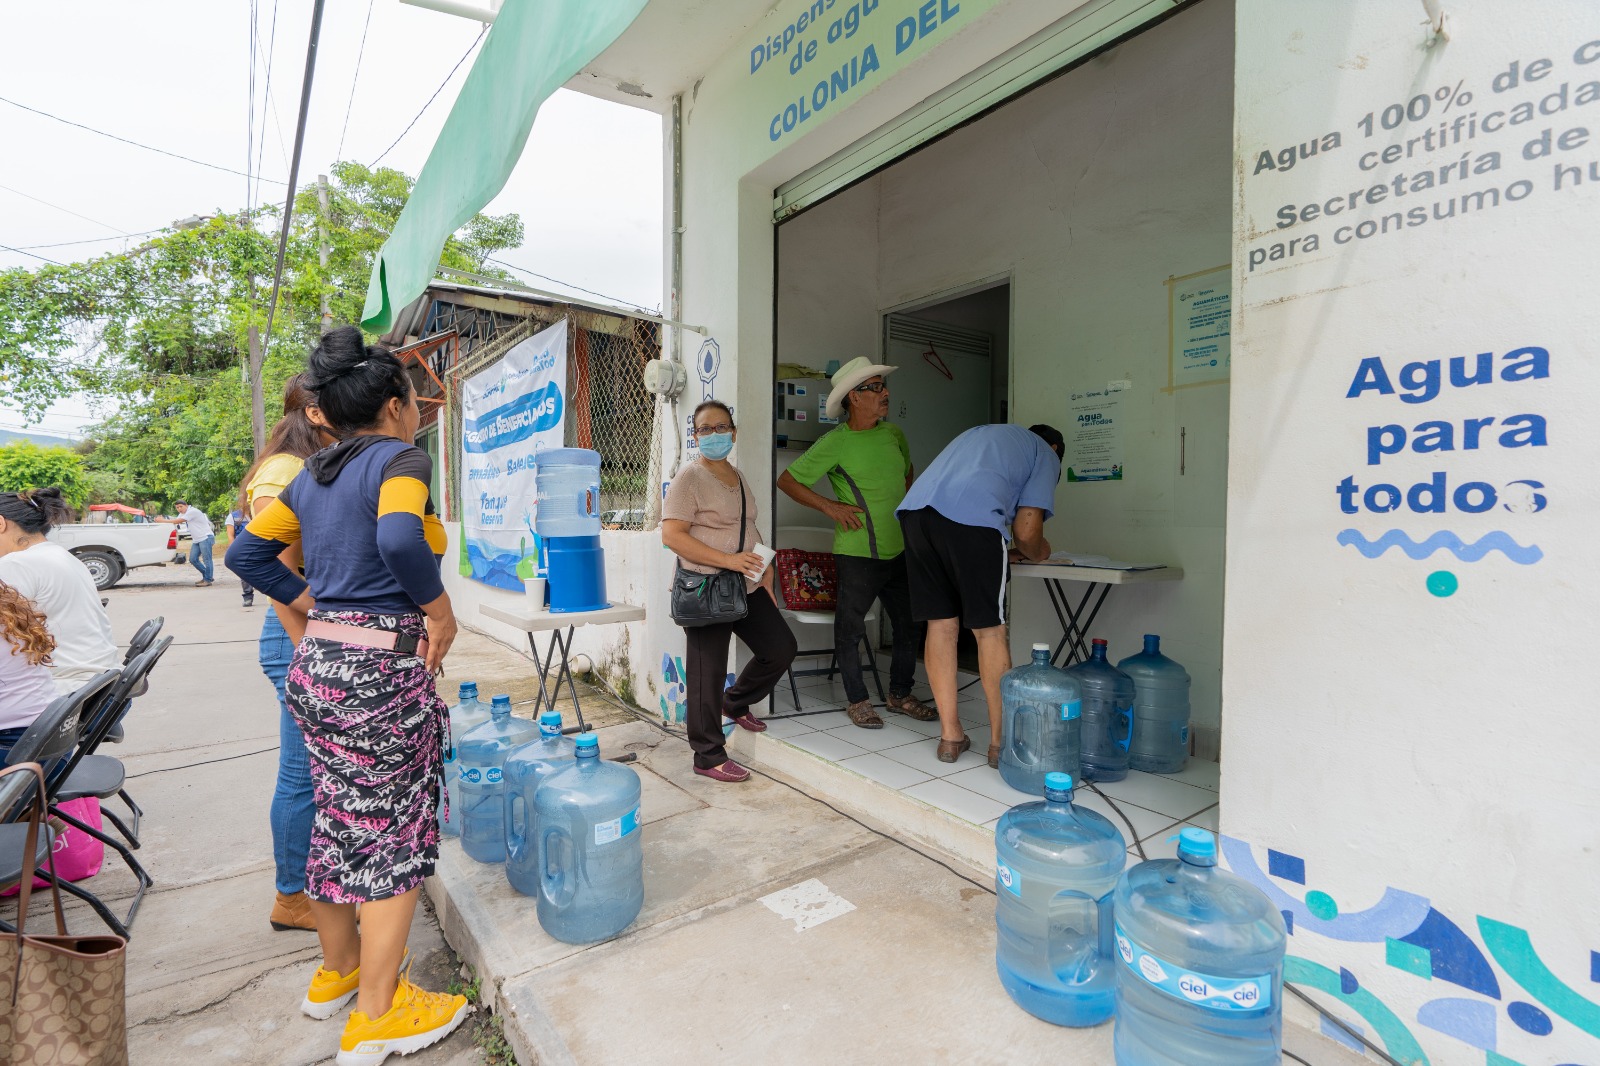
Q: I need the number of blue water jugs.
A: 10